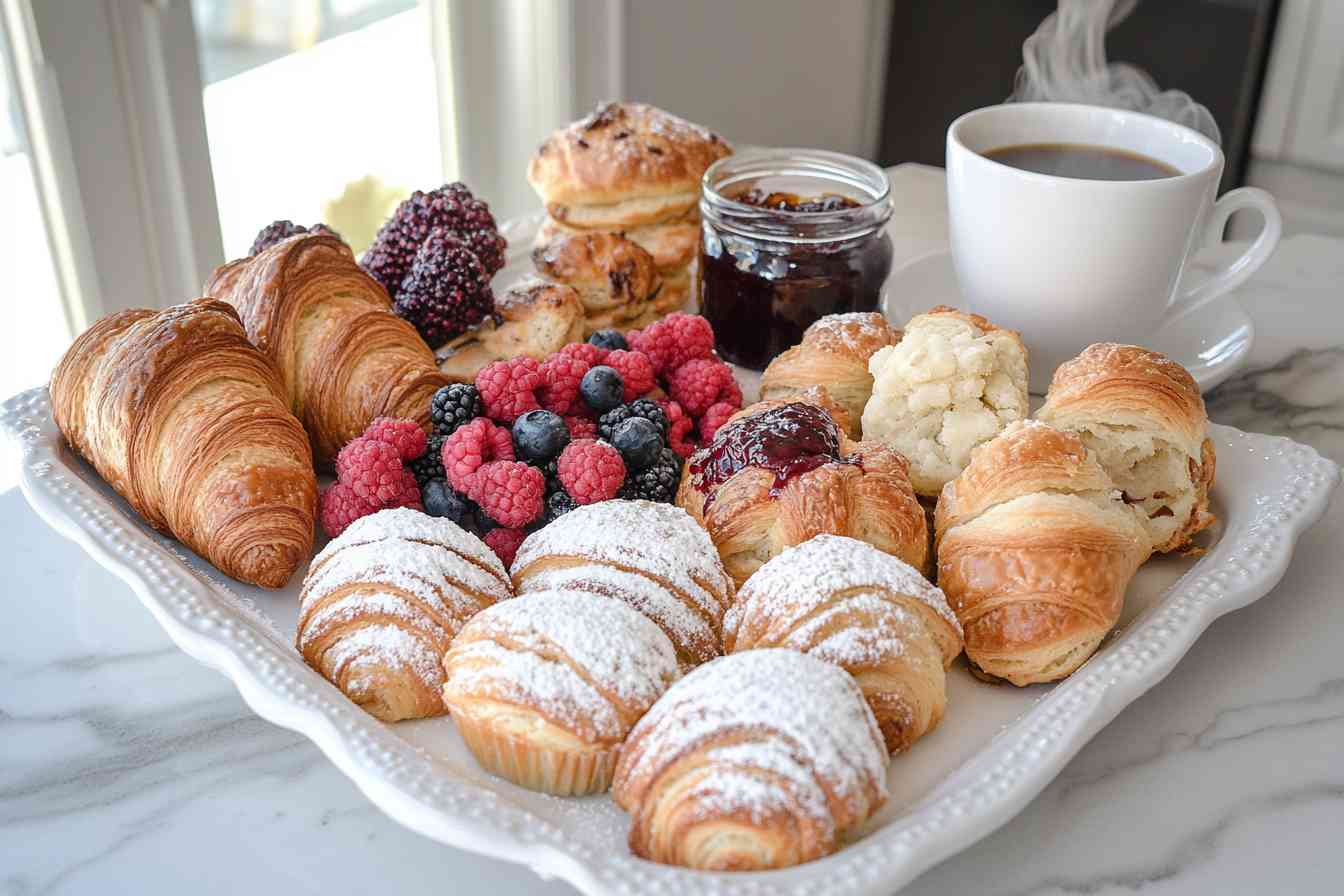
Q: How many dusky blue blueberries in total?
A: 5